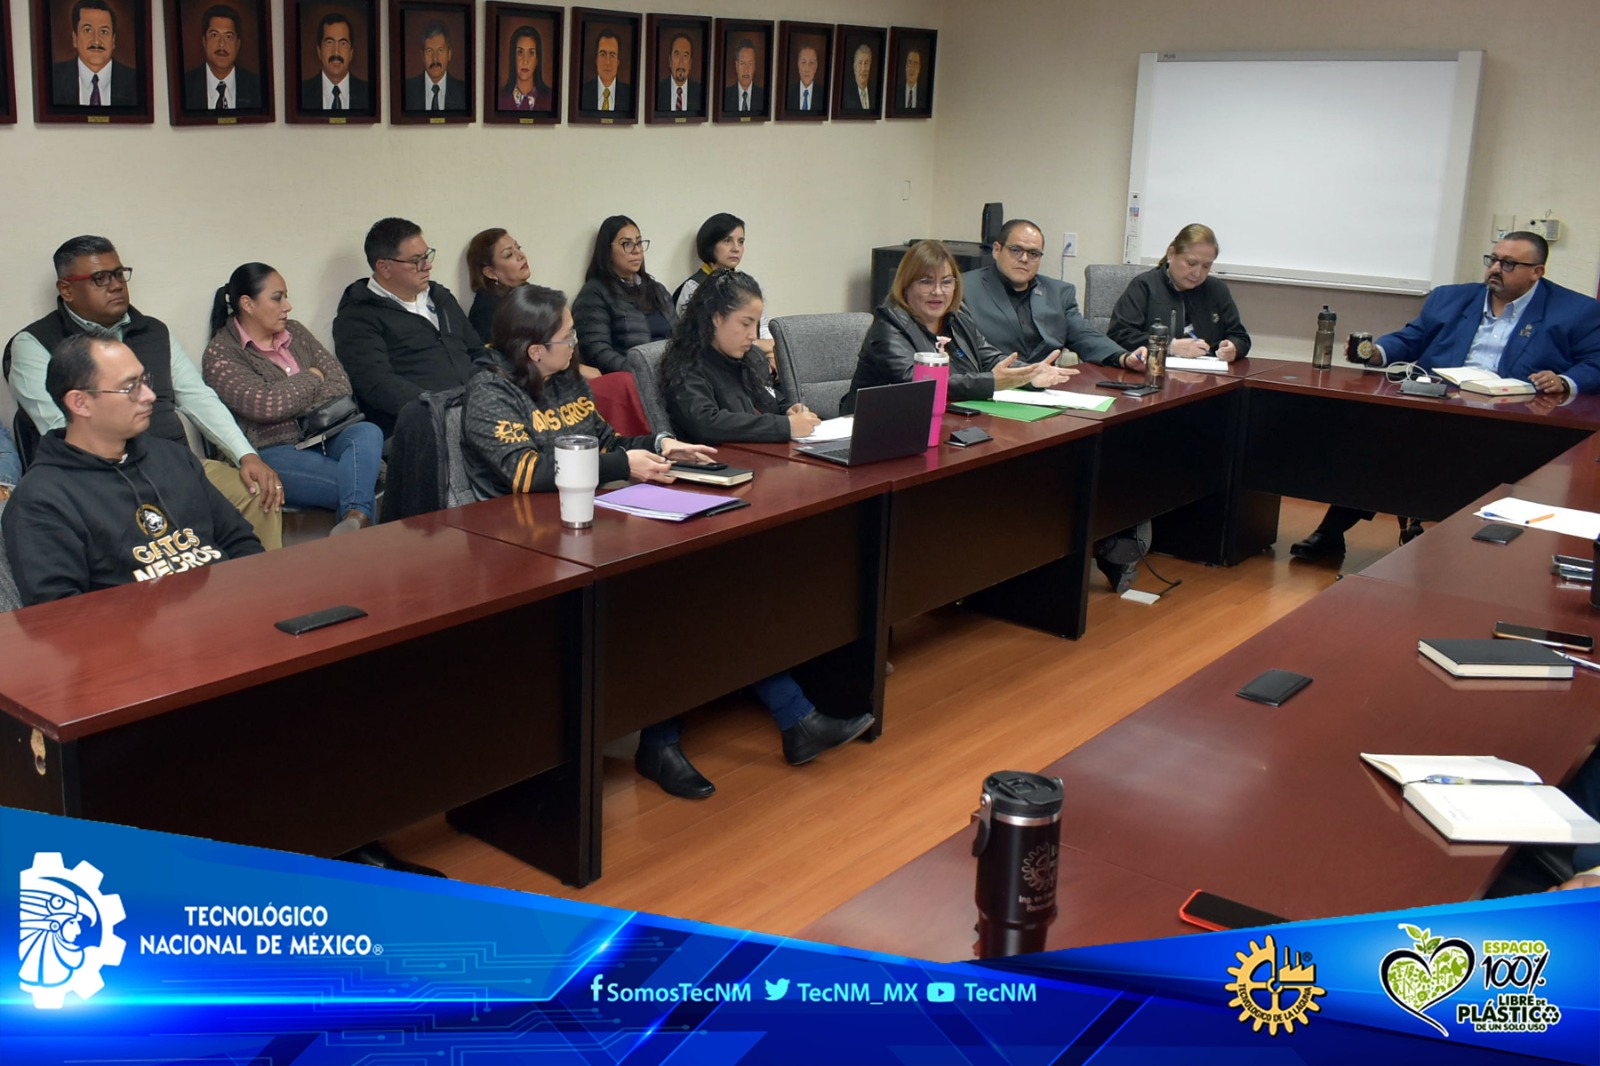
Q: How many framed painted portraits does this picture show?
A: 11